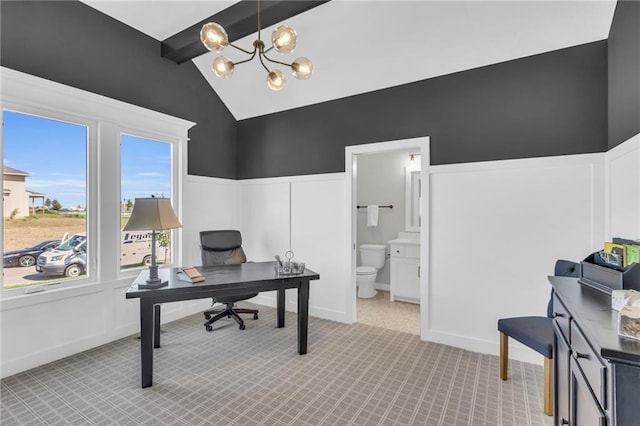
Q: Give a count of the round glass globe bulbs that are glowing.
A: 5